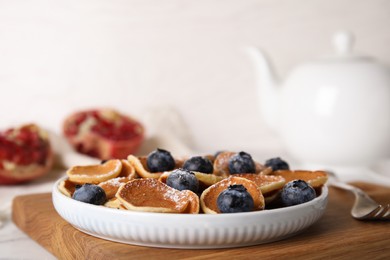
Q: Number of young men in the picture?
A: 0